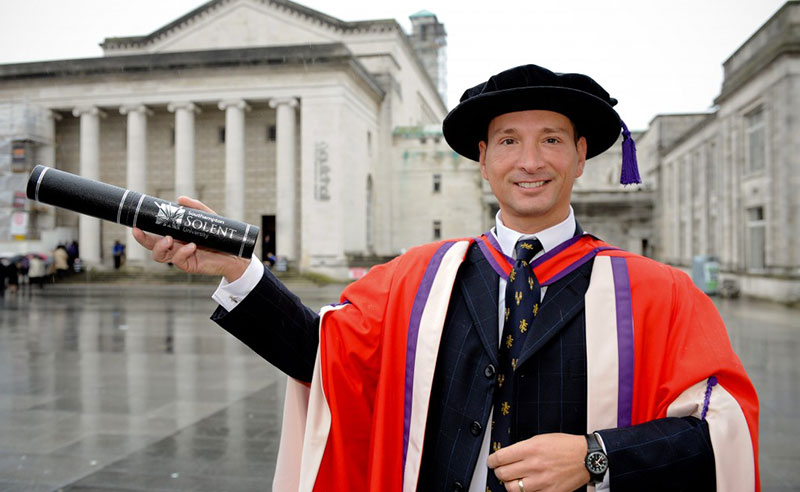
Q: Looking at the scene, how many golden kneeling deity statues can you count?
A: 0